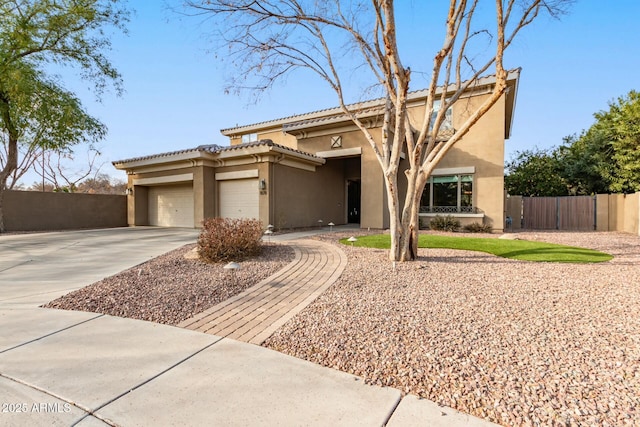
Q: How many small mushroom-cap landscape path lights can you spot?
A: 6